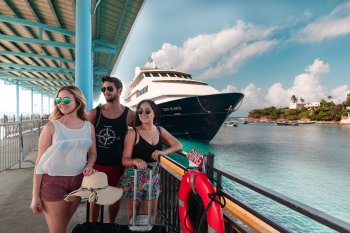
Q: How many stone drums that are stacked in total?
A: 0